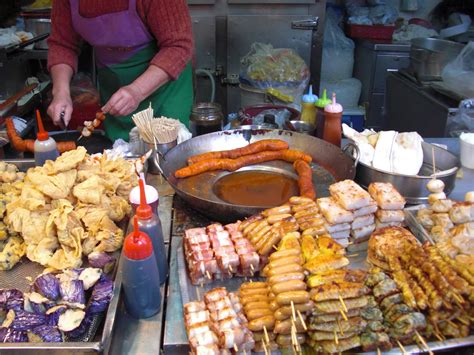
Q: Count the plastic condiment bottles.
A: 7